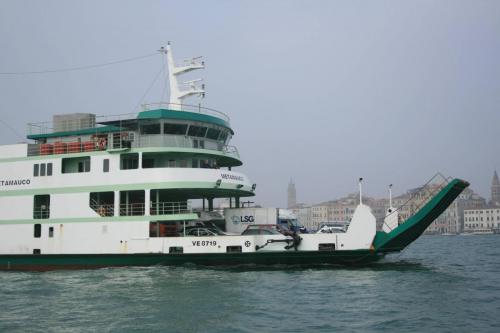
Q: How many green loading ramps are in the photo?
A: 1